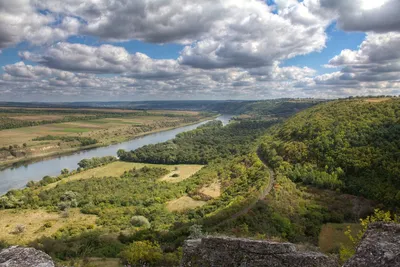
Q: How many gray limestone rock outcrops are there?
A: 3